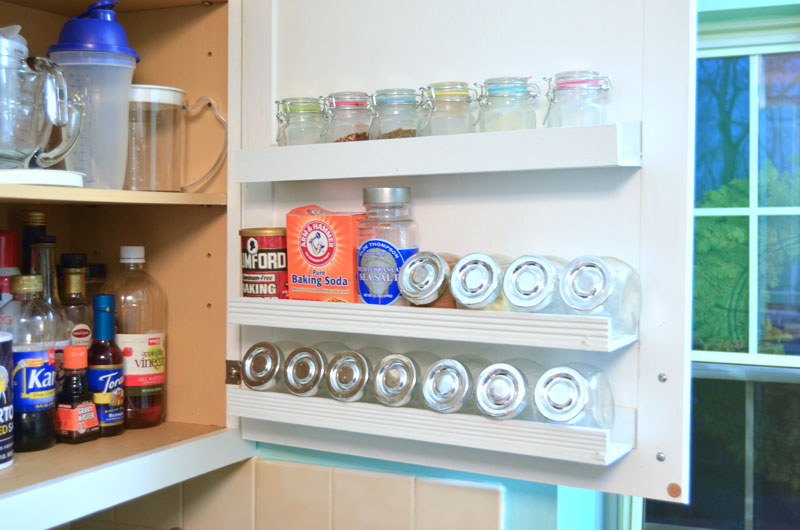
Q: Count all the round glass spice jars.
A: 11